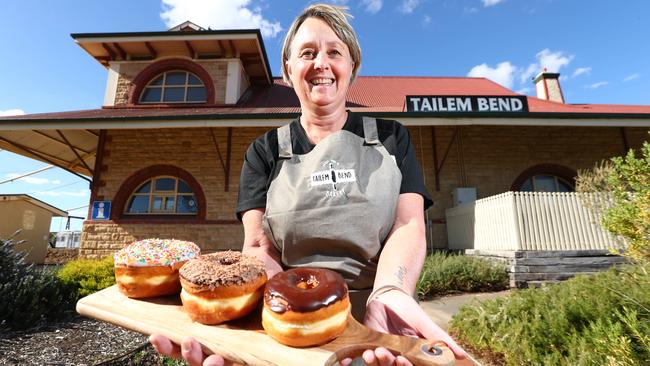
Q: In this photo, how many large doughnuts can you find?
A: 3